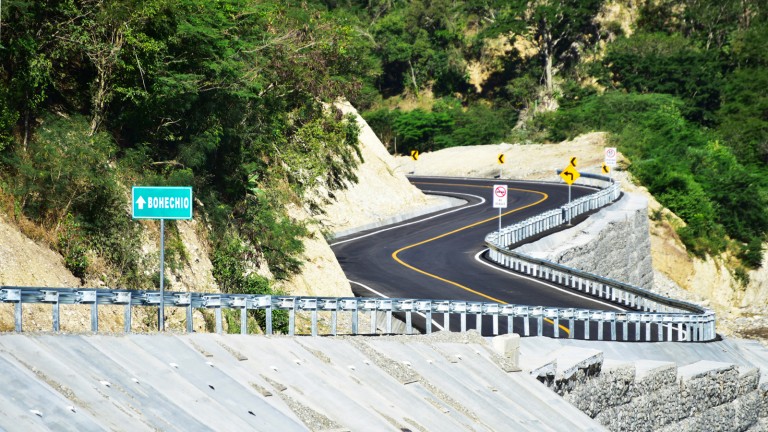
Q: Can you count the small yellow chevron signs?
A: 4